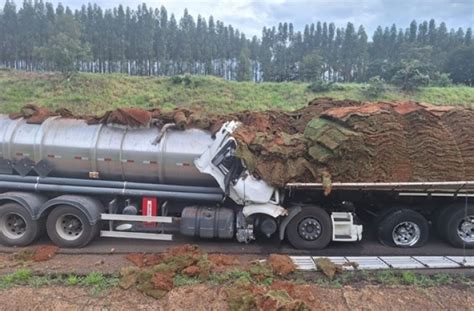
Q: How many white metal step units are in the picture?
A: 1